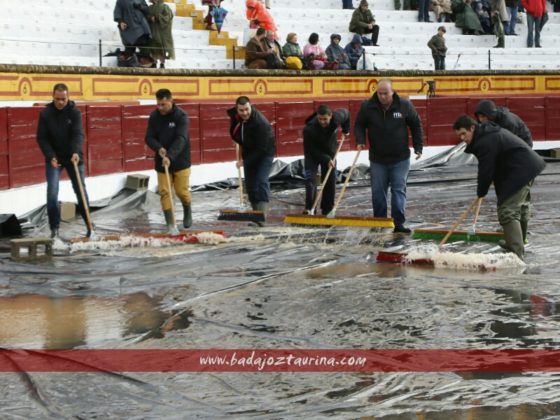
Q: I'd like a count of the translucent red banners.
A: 1